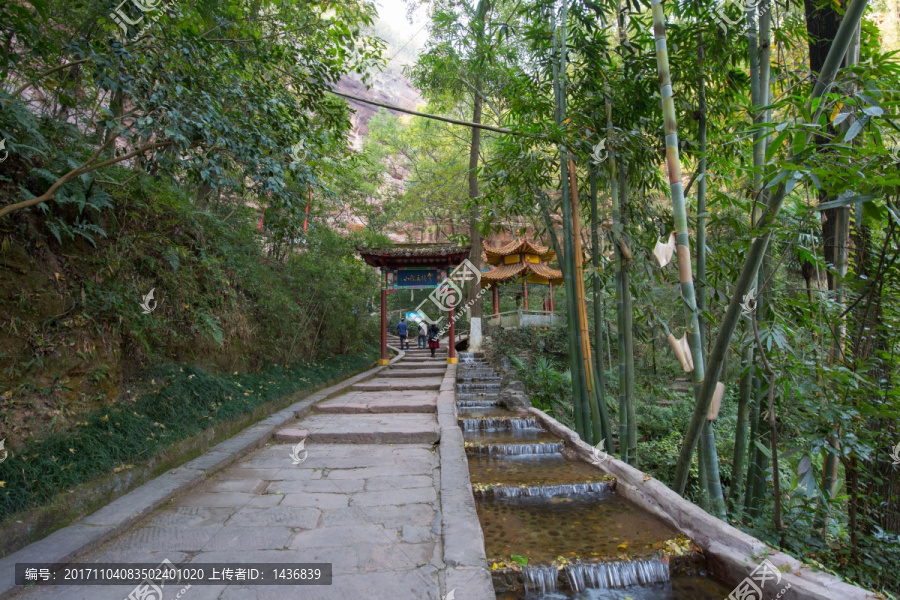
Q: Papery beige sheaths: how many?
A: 3